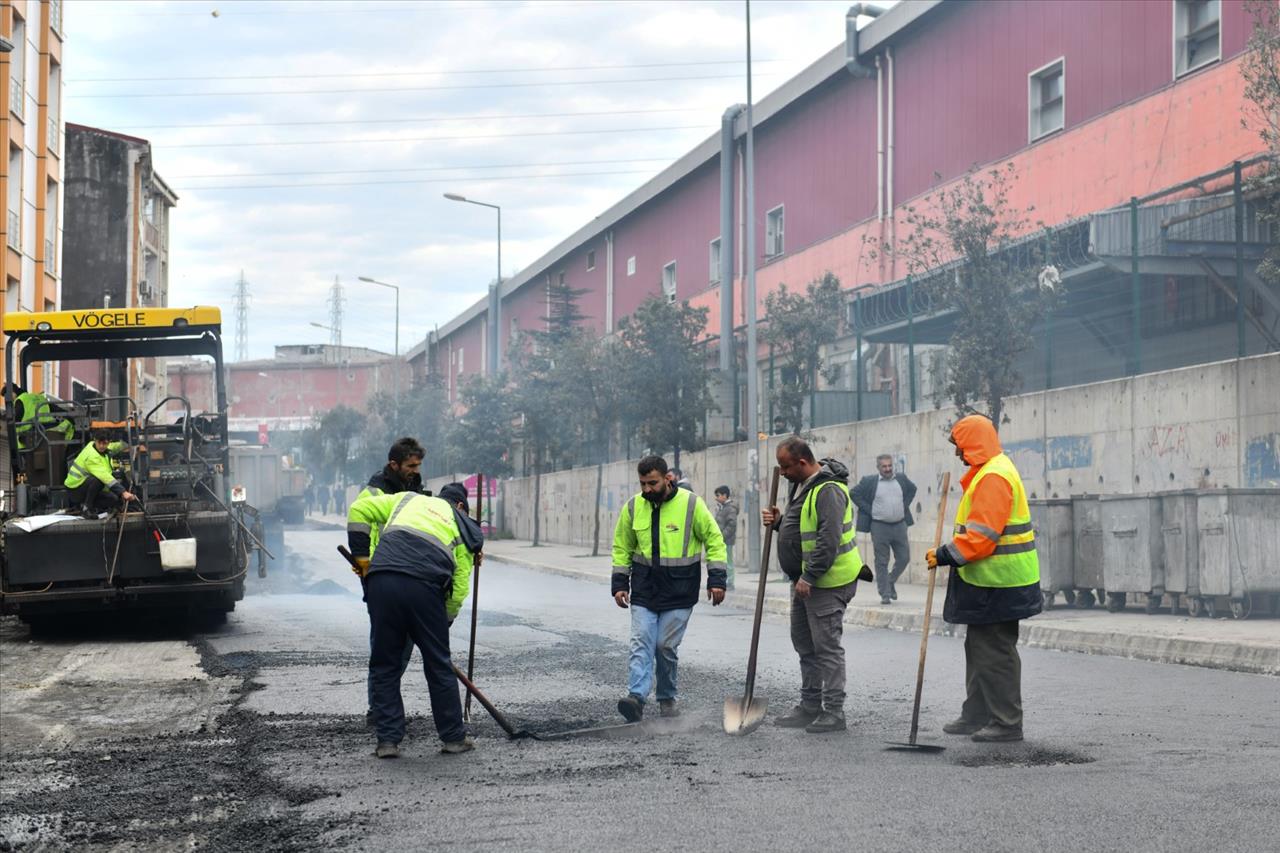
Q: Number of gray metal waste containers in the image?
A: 5